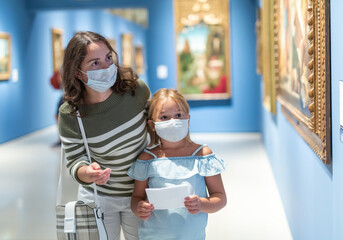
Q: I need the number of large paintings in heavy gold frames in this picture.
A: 2